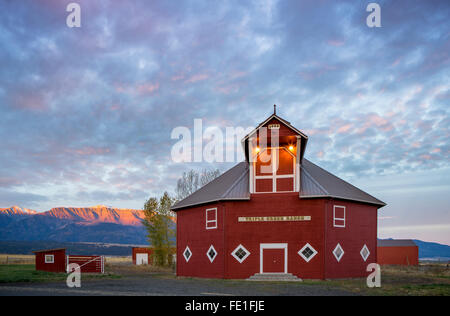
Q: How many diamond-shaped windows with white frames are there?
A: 6